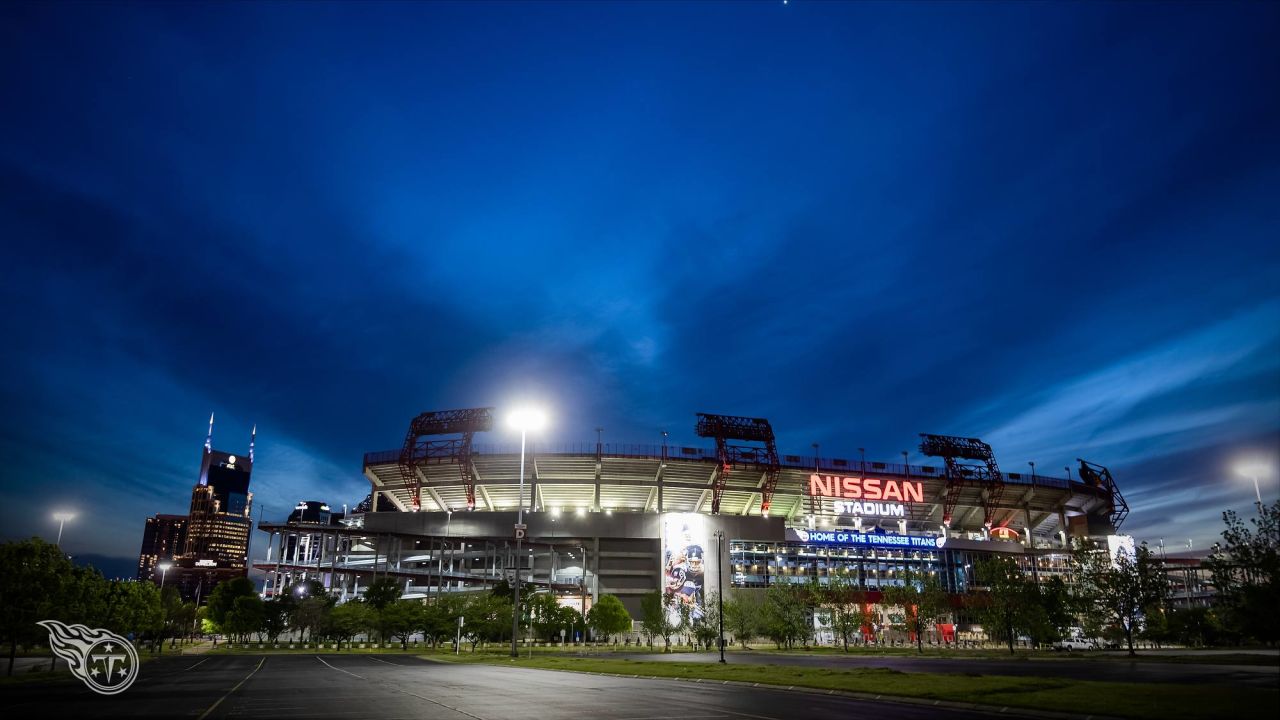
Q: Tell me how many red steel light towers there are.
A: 4